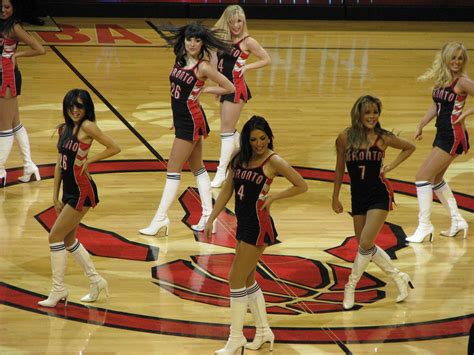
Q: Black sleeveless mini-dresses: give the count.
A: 7